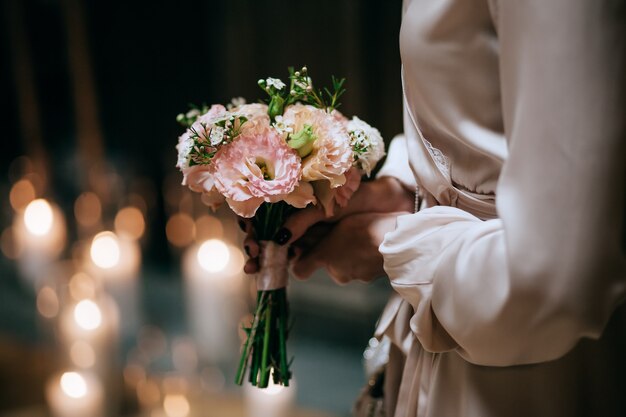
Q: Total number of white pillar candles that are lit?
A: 6